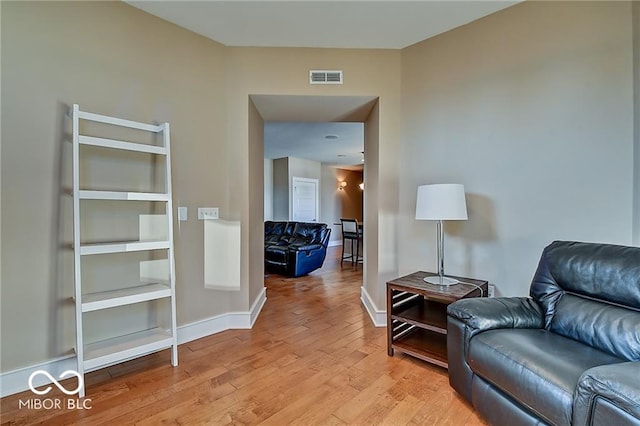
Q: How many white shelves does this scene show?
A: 5